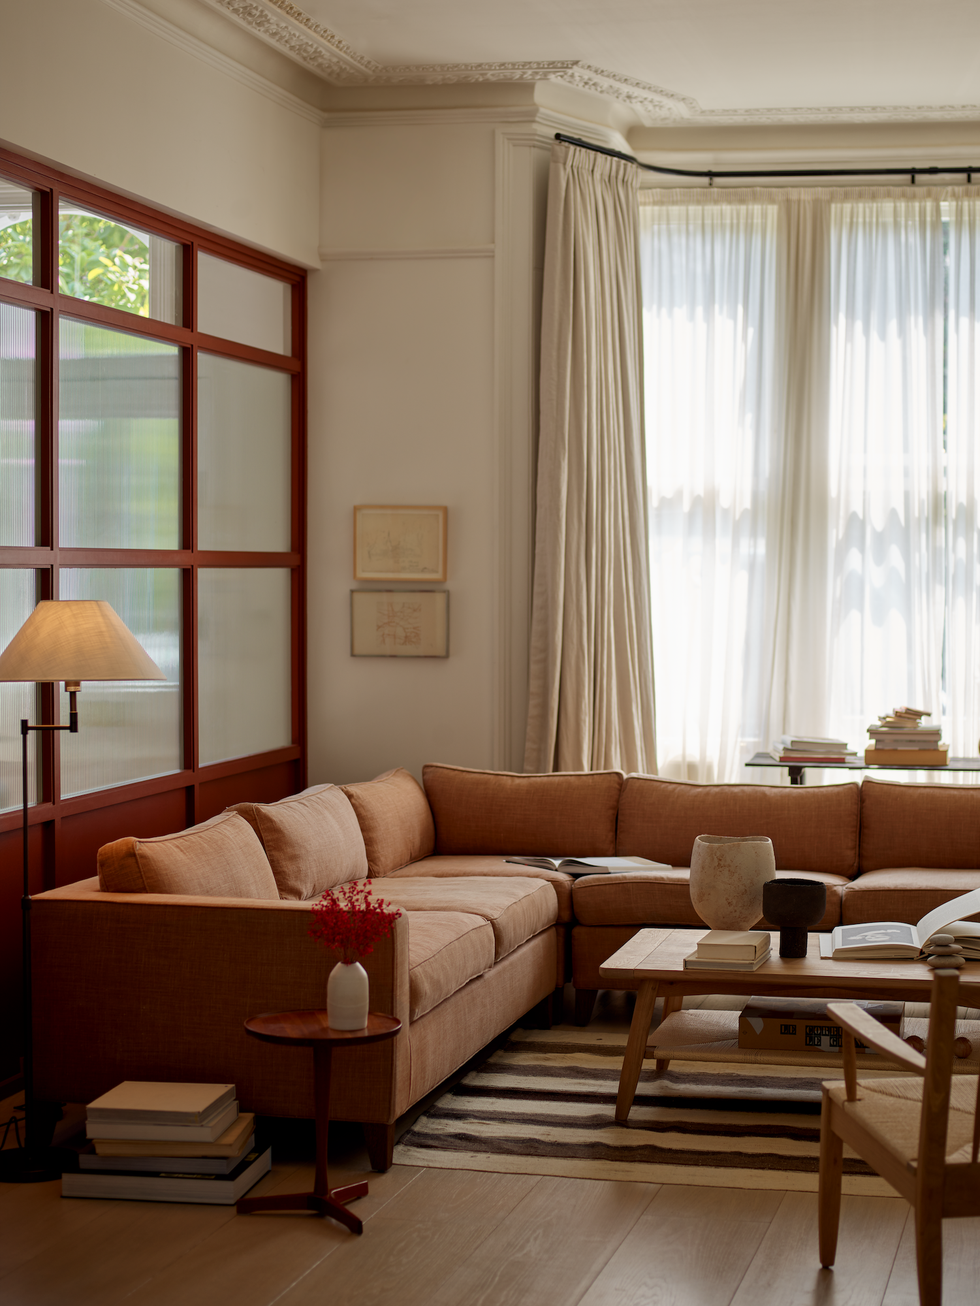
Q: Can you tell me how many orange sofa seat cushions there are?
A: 5